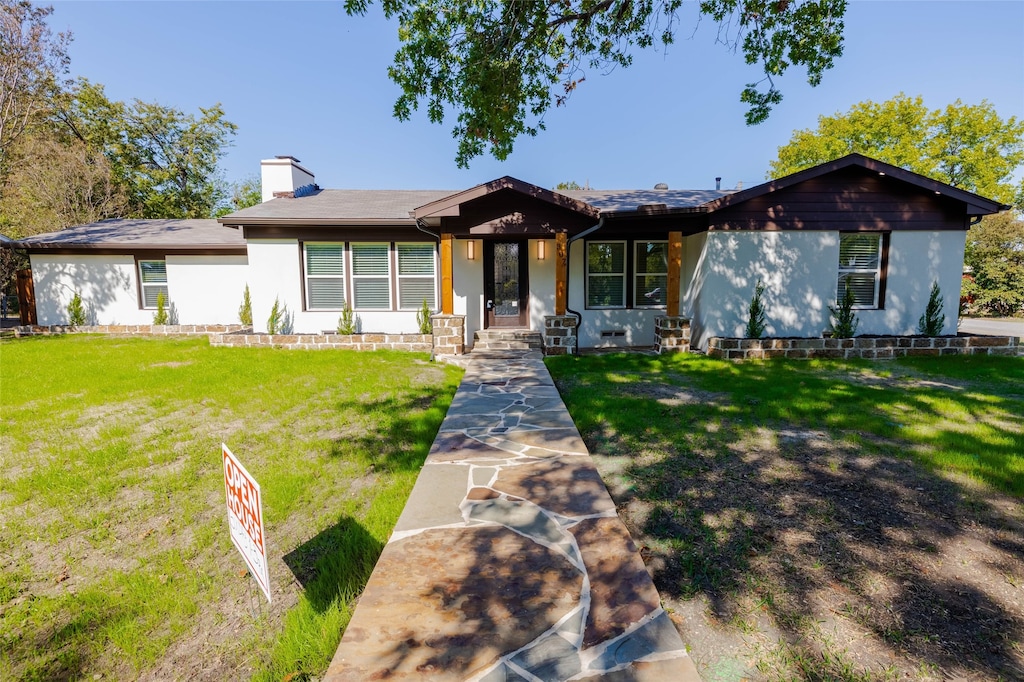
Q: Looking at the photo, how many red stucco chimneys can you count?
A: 0